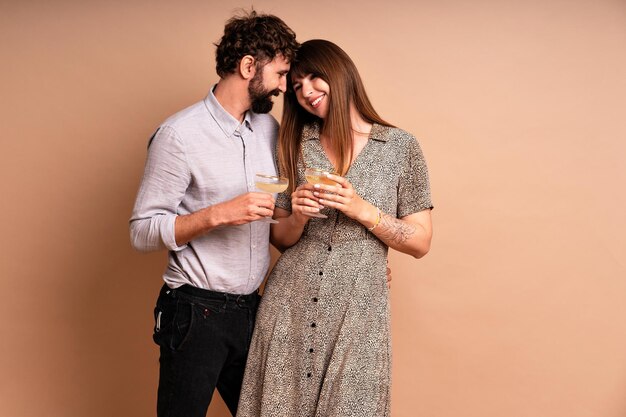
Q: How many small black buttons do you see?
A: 6